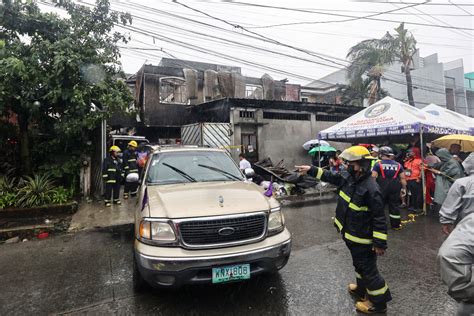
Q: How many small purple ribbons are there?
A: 2